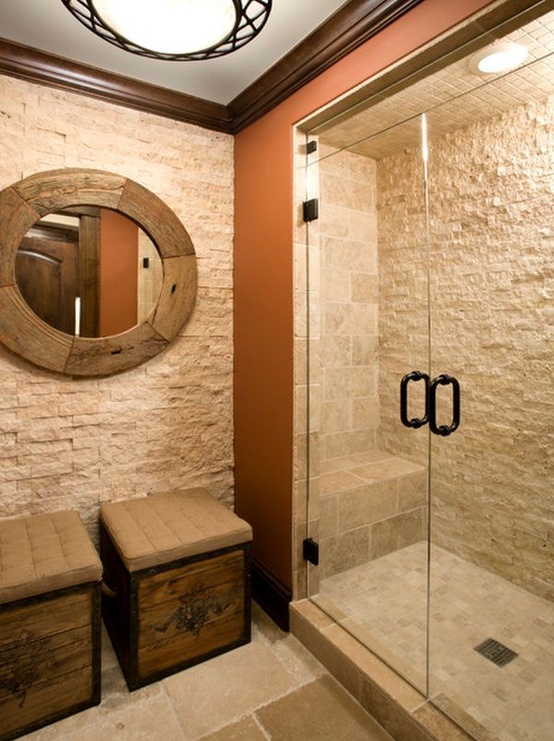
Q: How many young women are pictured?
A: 0